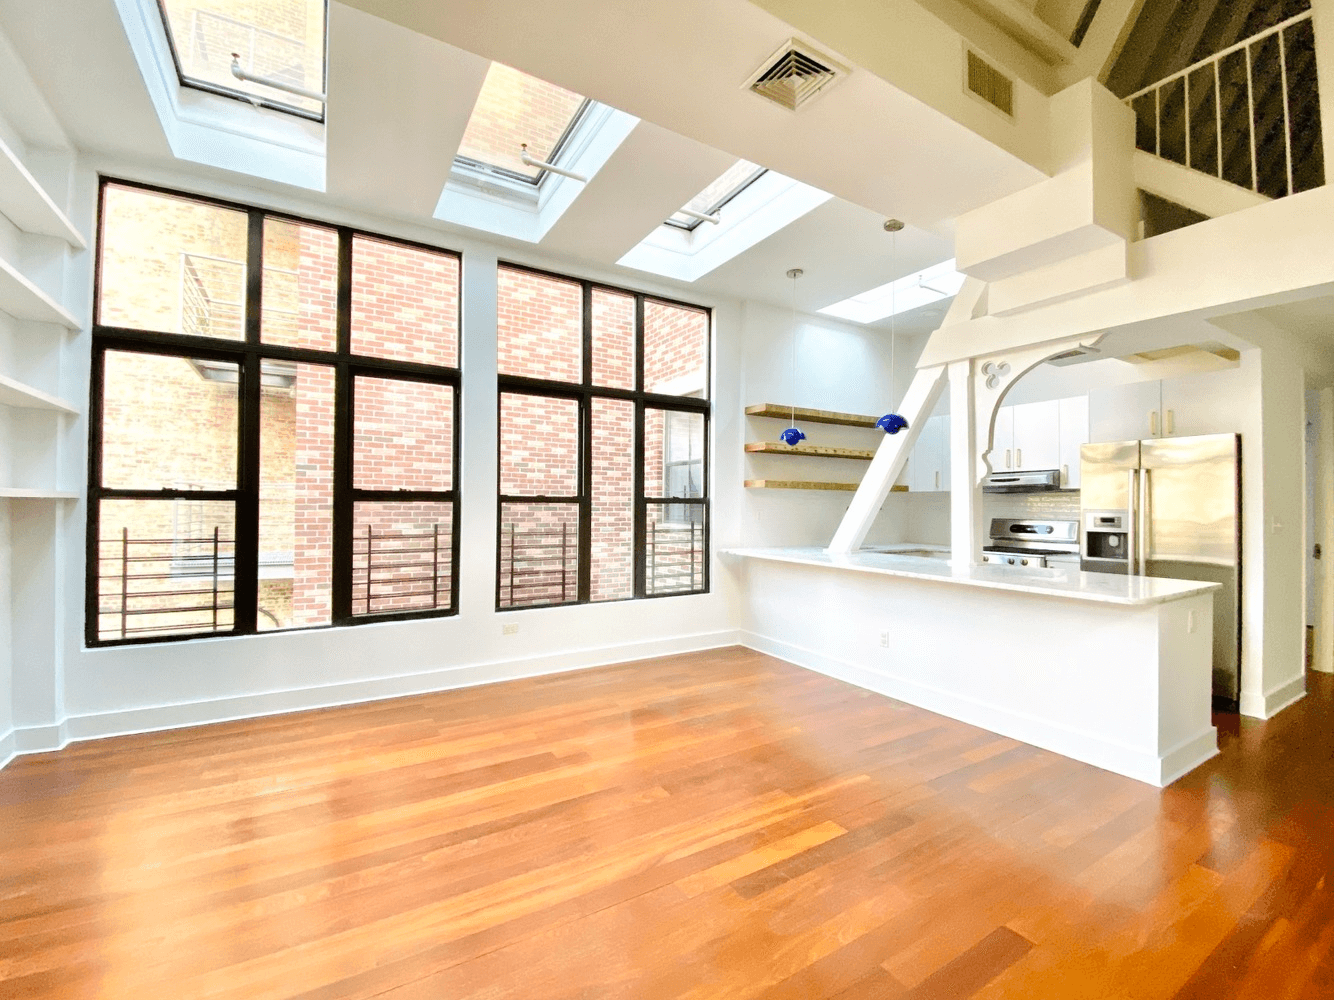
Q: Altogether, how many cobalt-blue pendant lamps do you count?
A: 2